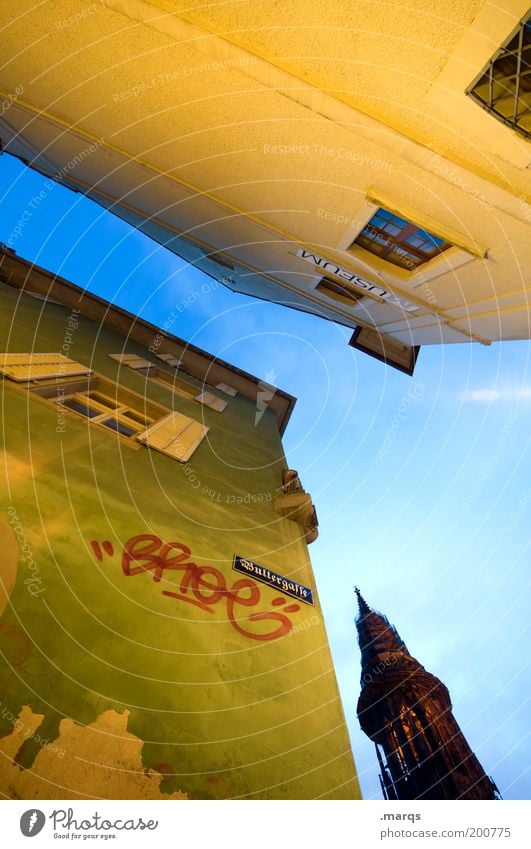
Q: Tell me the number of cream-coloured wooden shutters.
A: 6